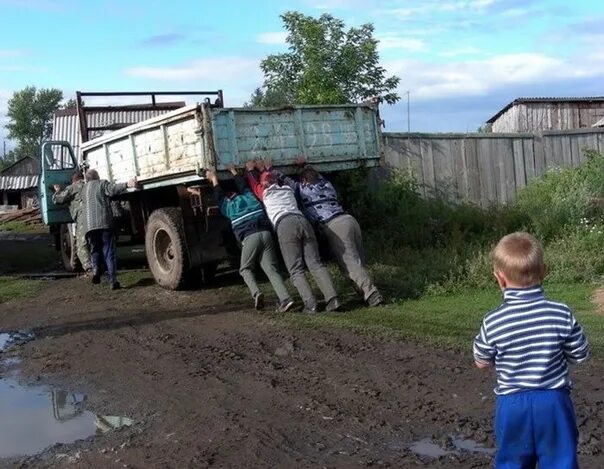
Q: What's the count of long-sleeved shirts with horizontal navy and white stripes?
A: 1